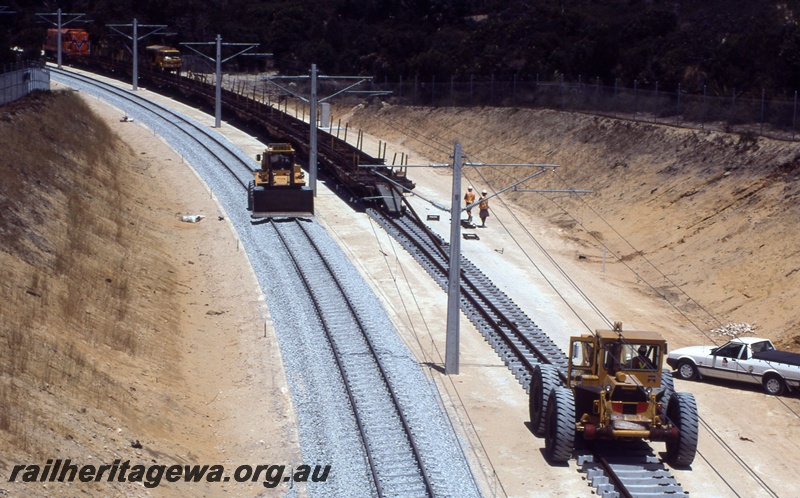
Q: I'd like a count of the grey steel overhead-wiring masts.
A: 5